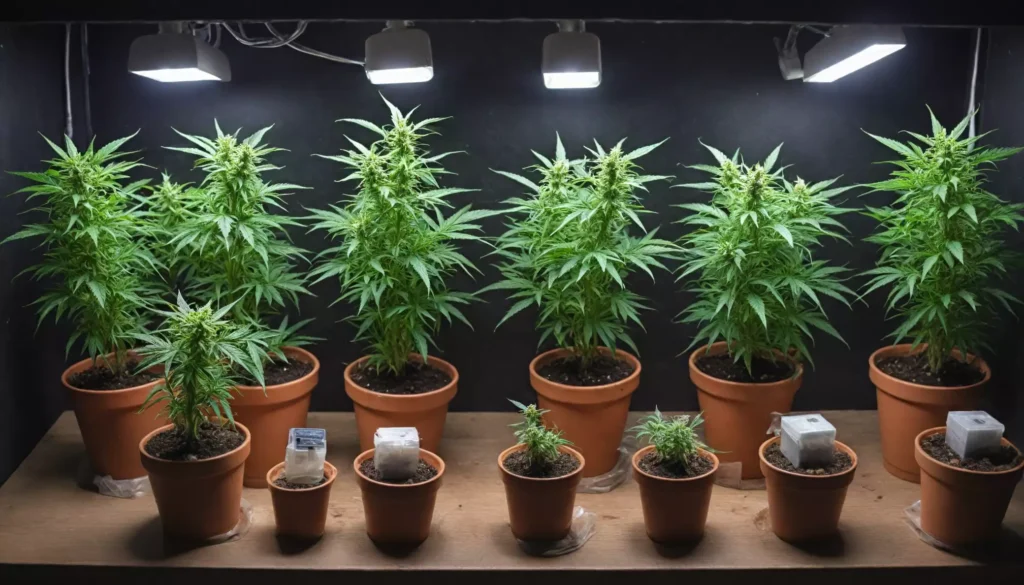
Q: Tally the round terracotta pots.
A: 13